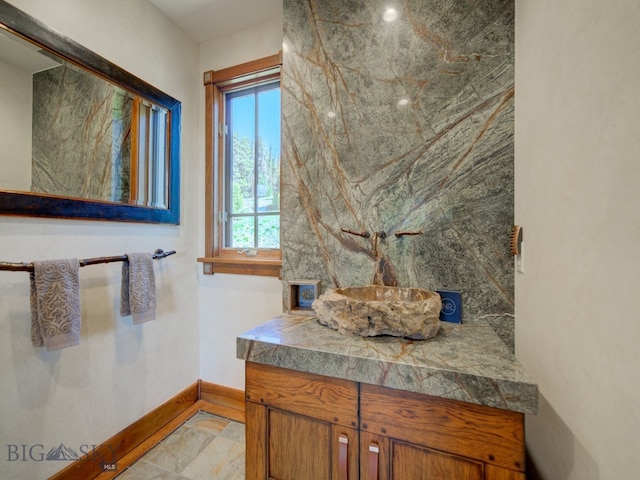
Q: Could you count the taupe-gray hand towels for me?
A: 2